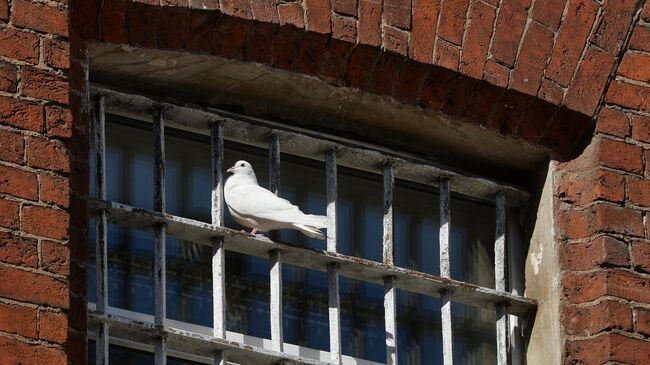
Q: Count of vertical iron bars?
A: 8